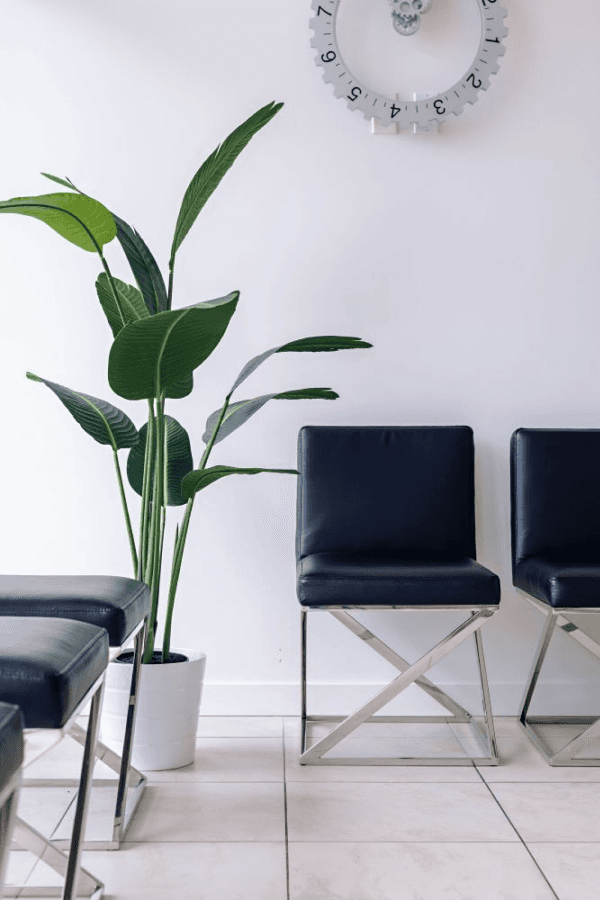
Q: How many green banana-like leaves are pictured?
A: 10